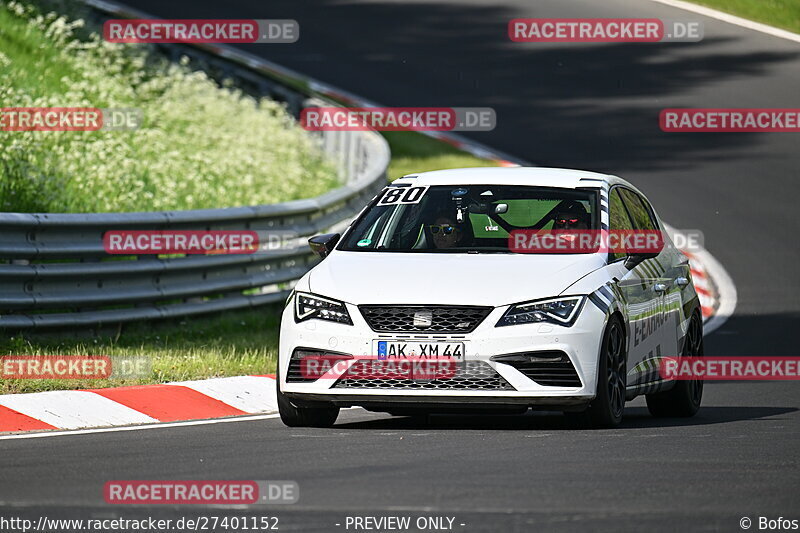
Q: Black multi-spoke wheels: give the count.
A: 2